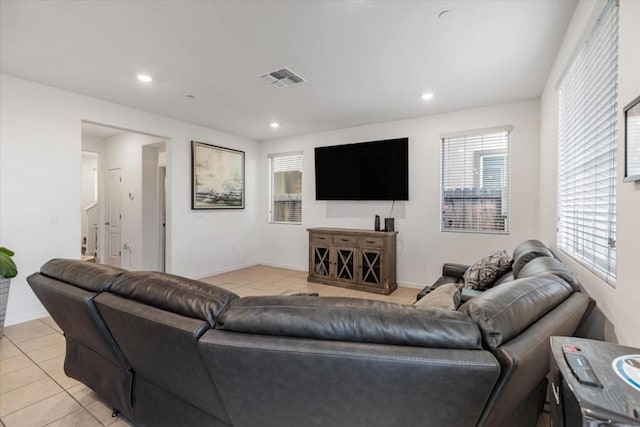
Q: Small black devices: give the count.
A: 2